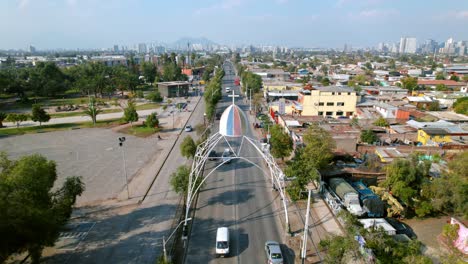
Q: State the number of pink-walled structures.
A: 1